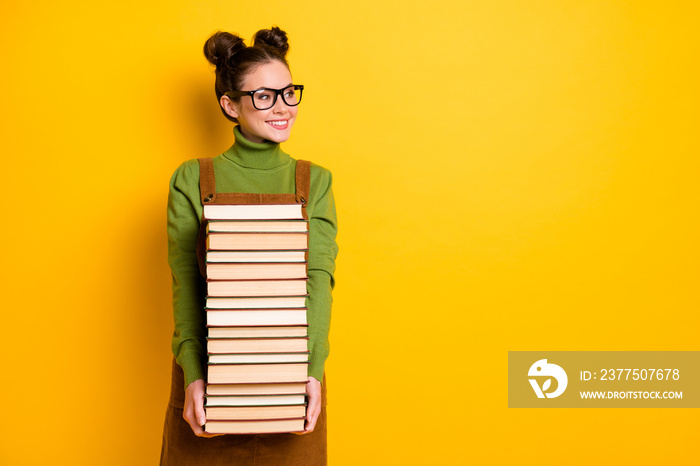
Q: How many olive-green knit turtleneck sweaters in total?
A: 1